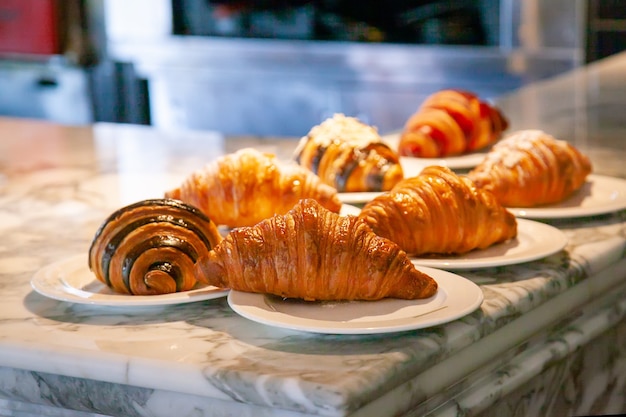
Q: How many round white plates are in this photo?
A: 7